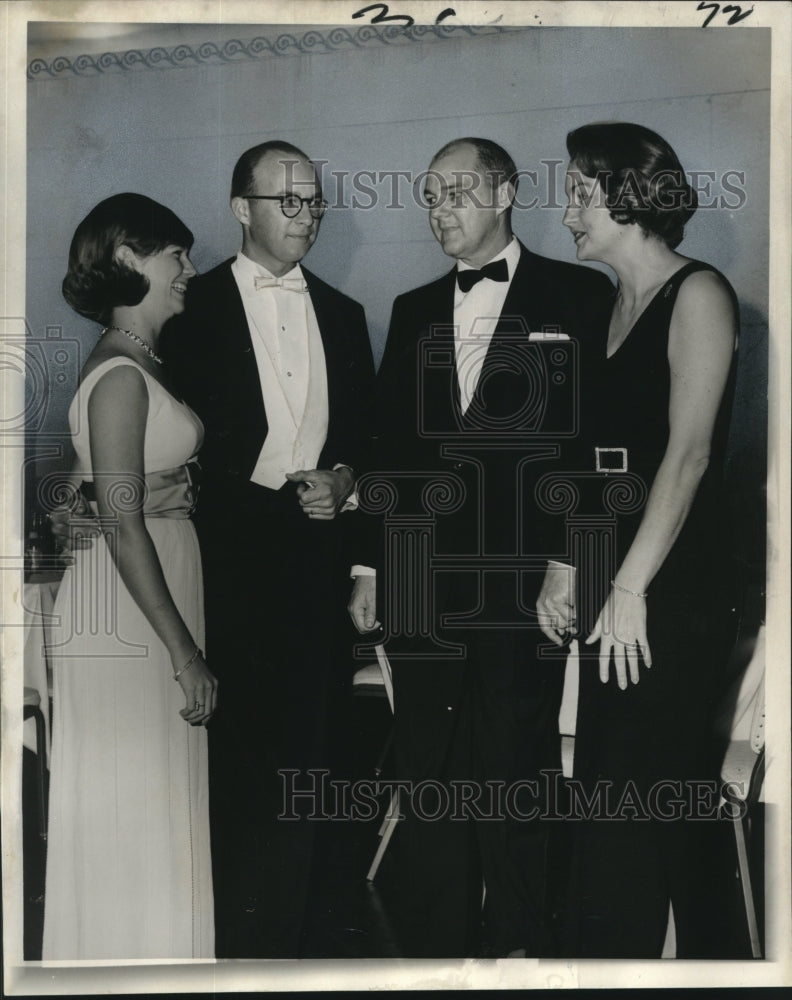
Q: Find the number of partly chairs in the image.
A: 3